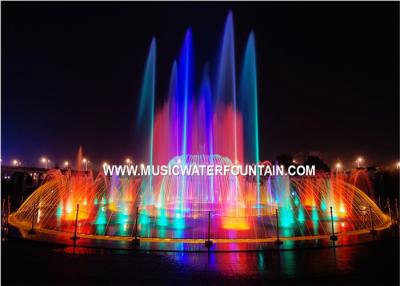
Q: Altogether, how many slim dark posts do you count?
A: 7